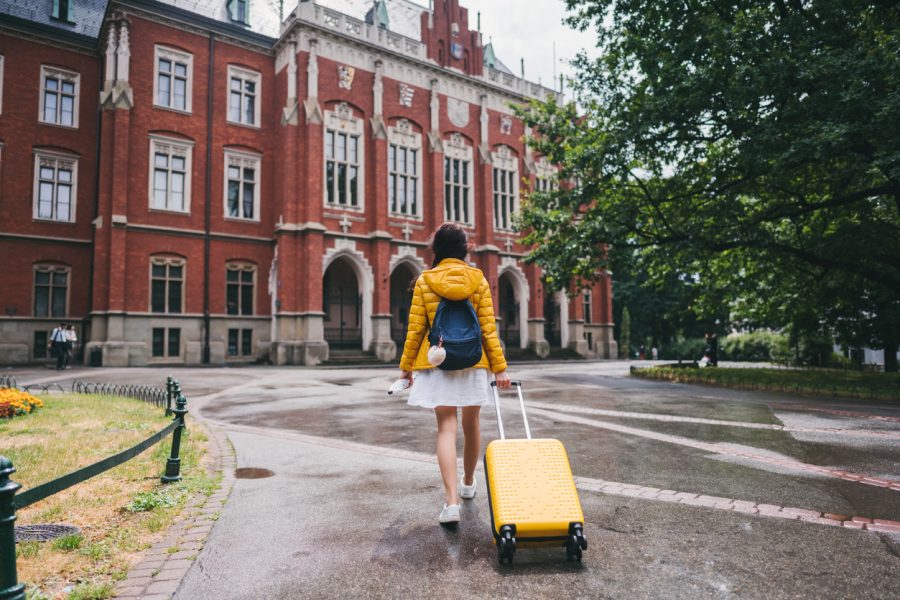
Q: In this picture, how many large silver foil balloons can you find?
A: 0